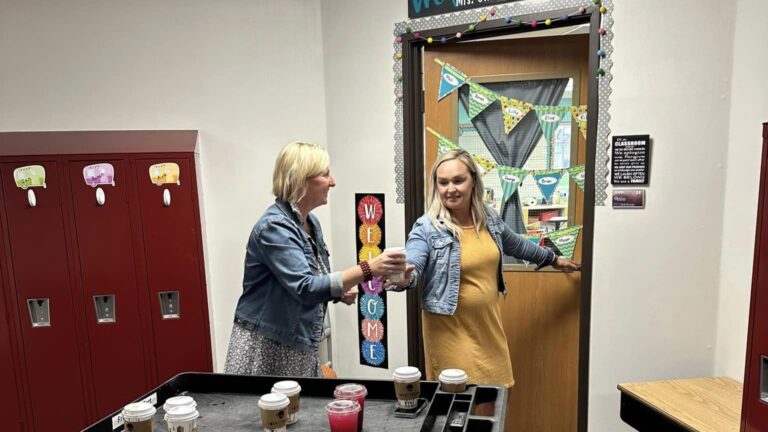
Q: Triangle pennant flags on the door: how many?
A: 12